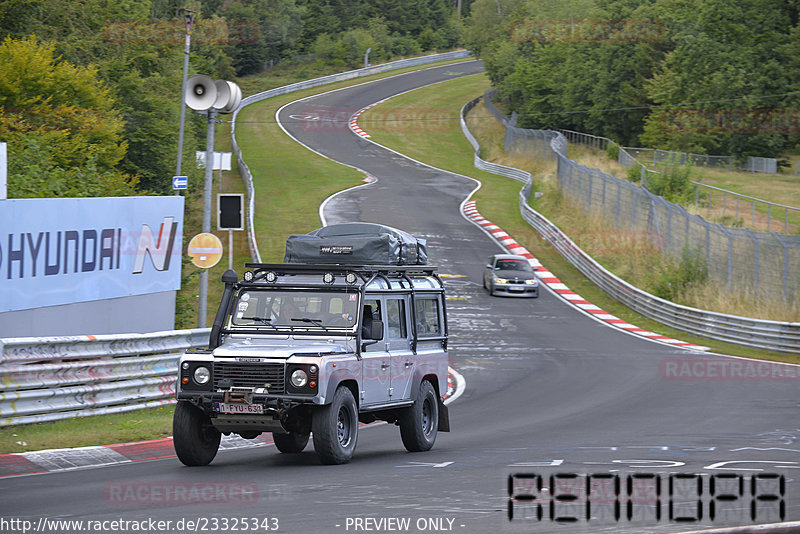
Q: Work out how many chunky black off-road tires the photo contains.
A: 4